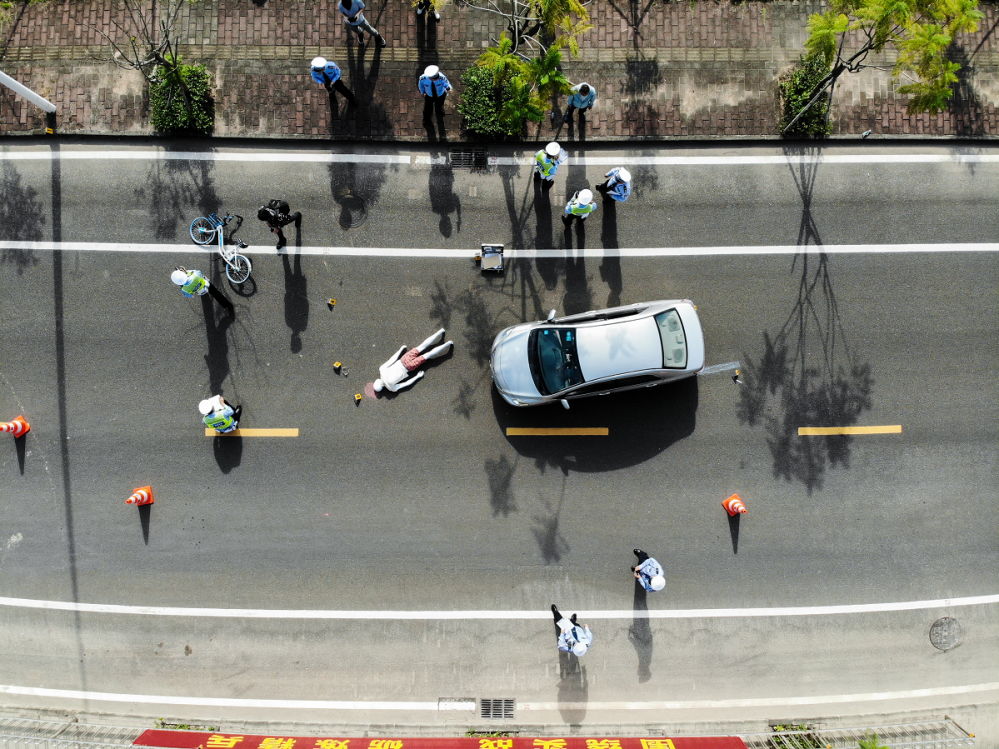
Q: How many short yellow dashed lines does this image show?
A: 3